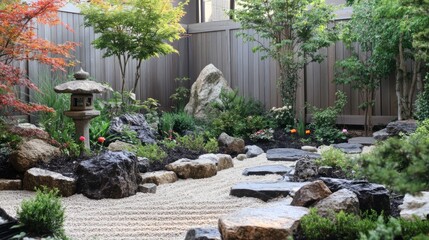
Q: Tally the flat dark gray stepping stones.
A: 5